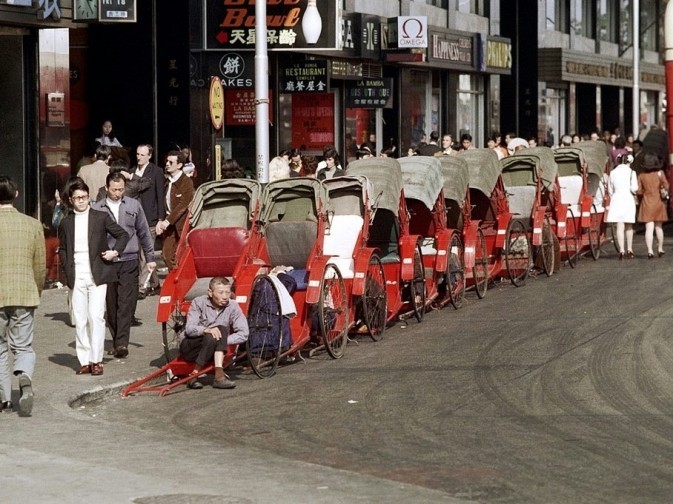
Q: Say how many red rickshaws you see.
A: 11